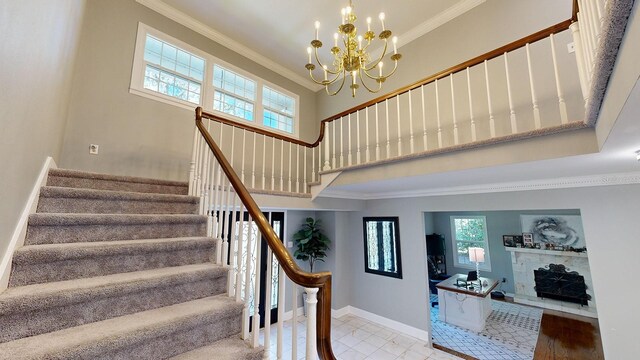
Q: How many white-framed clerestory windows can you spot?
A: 3